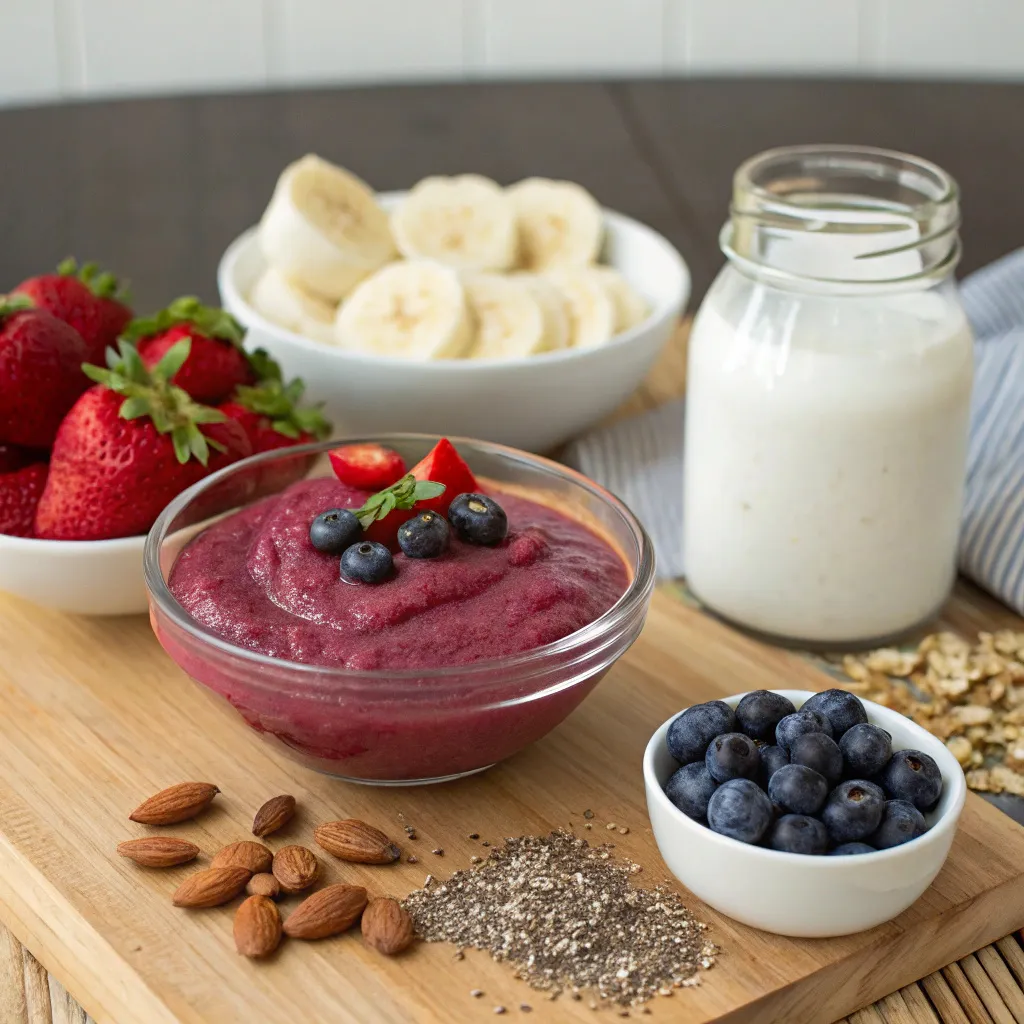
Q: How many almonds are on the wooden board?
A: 11